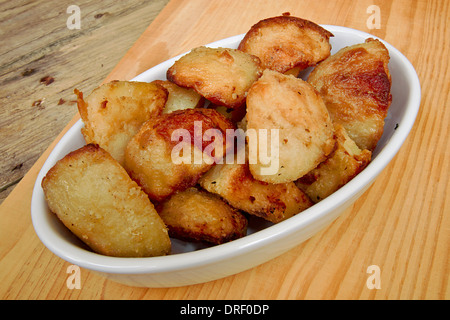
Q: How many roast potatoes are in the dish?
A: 11